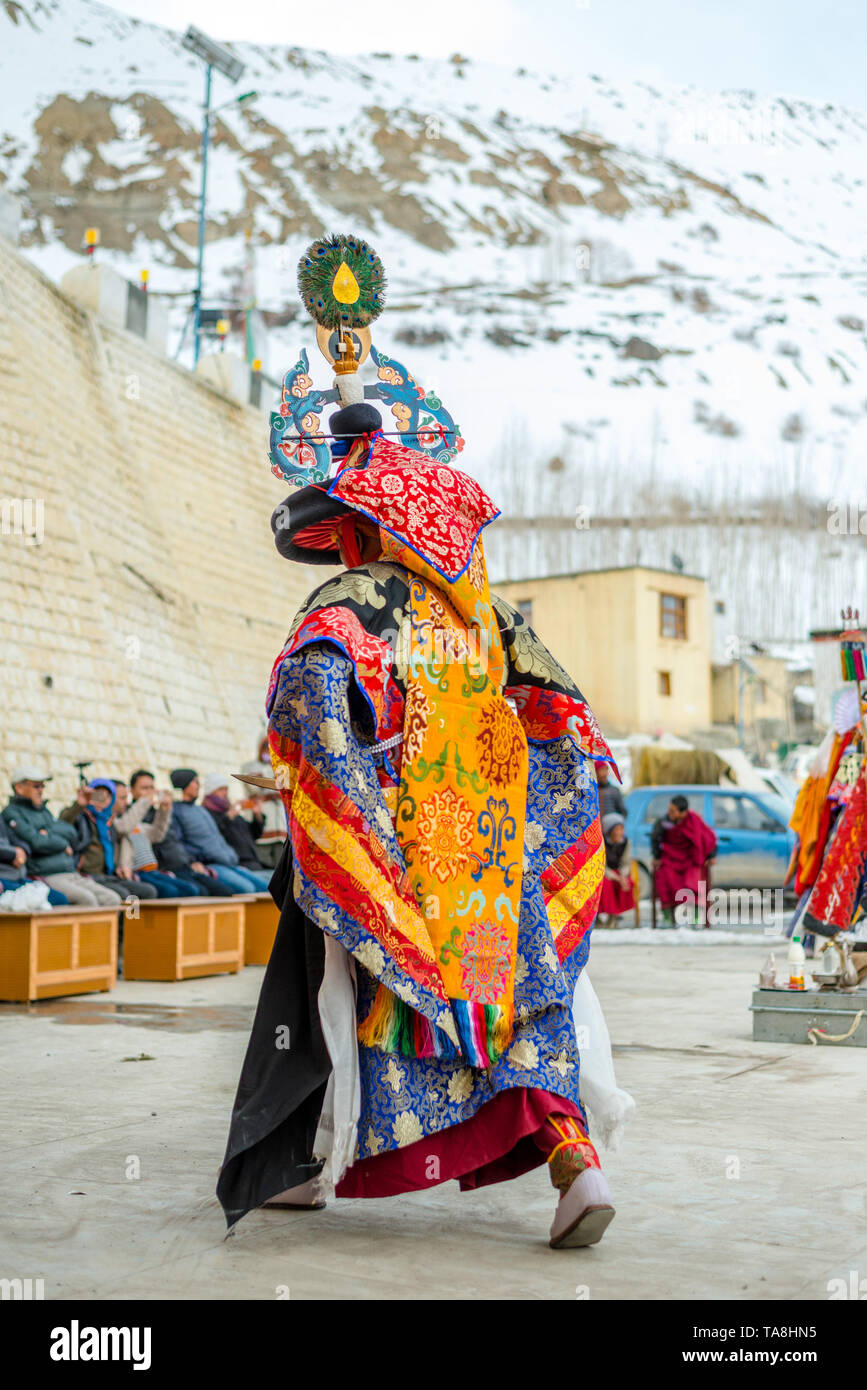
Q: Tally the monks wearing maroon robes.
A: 2